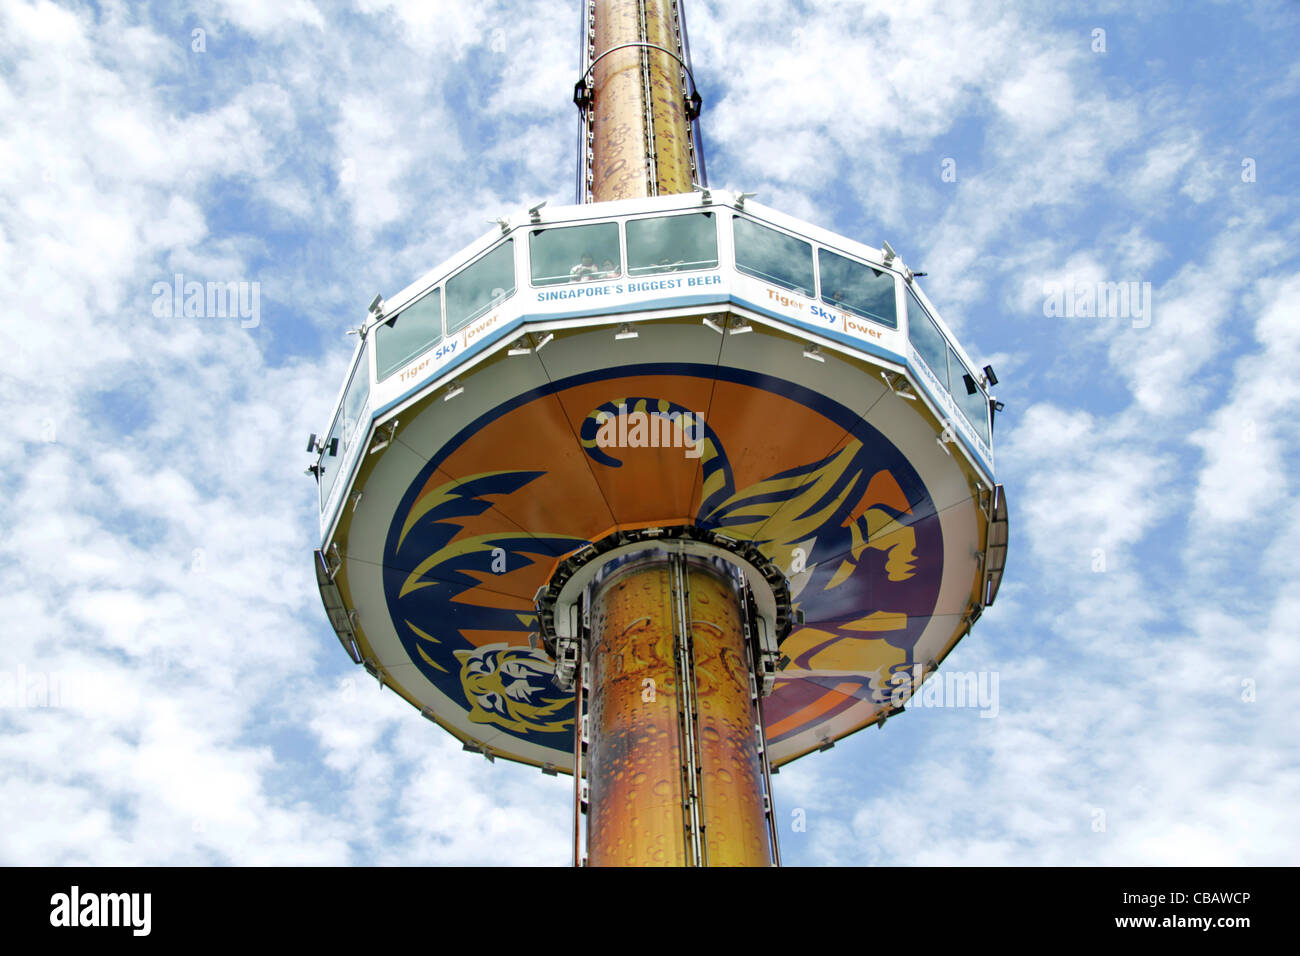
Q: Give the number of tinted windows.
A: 10